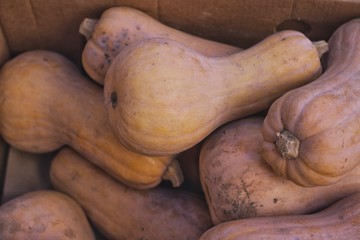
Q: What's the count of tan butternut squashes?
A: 8